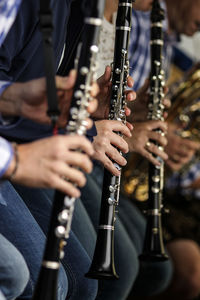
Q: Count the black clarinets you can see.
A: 3